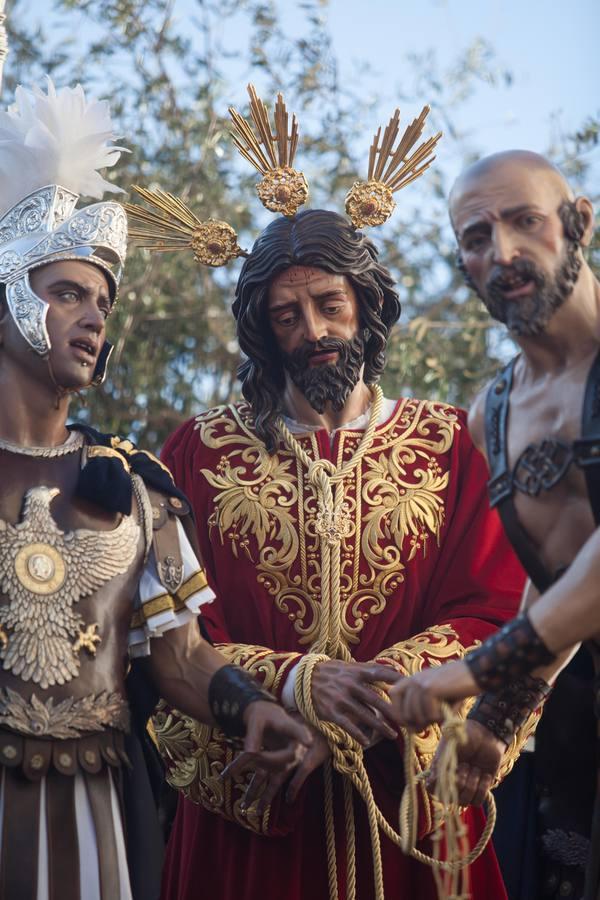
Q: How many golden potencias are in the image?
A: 3